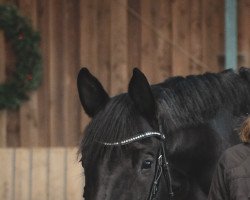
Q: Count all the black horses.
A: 1